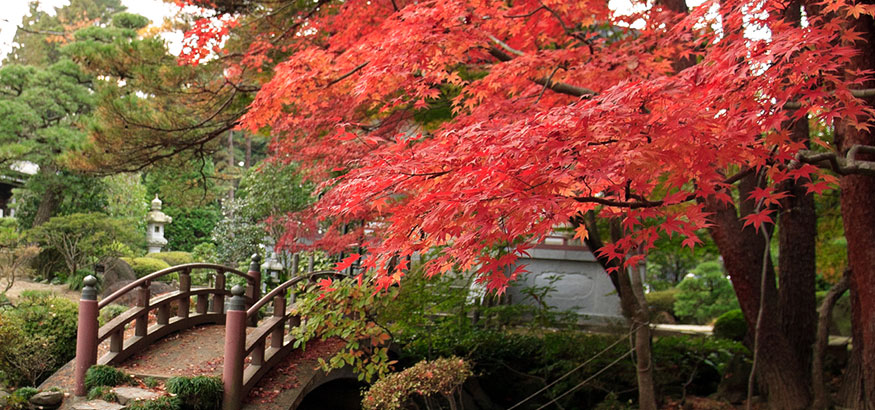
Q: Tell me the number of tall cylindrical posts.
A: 3